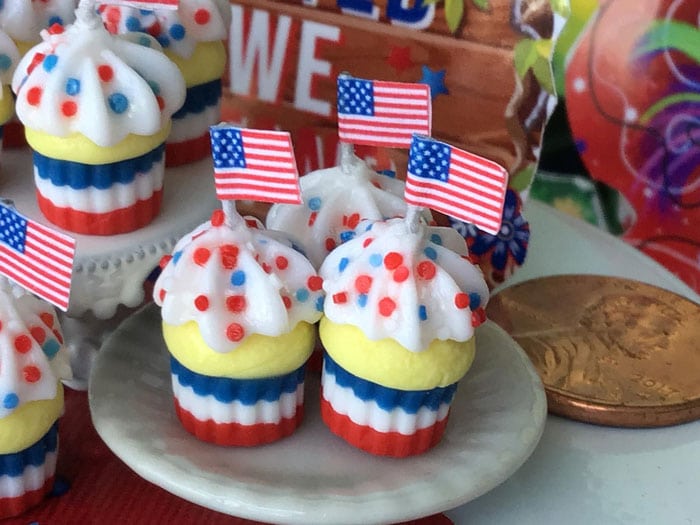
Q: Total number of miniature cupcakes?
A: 8